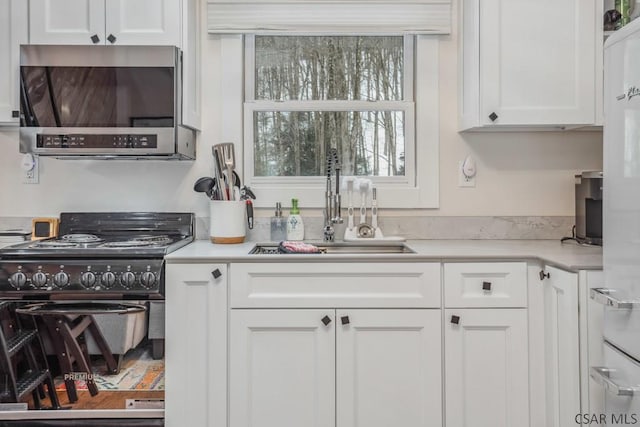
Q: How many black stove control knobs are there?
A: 7